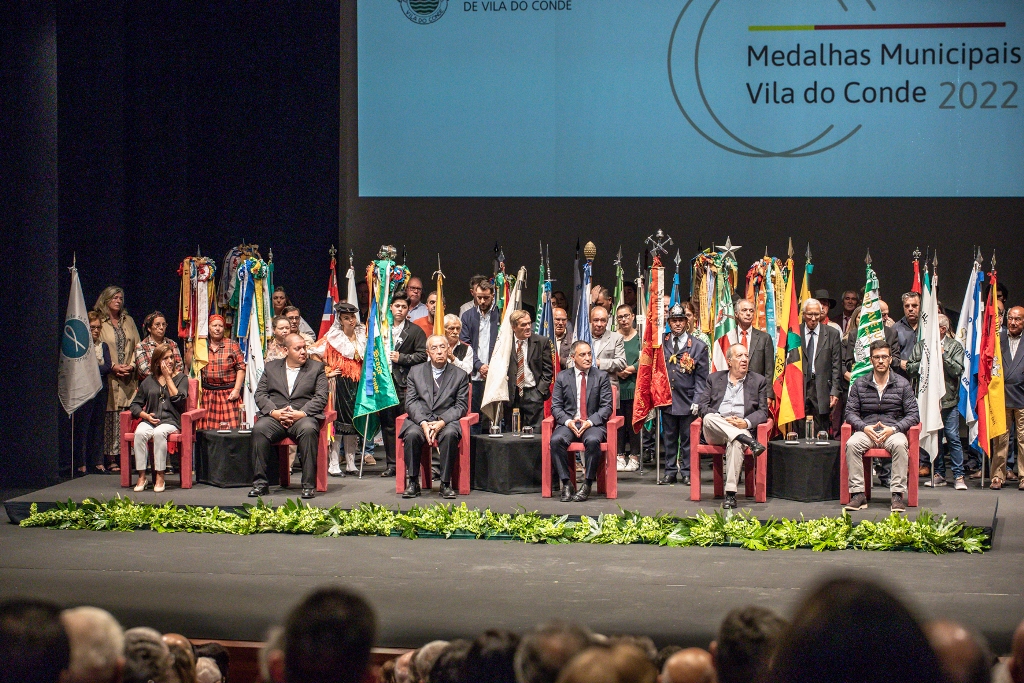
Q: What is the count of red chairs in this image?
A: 6